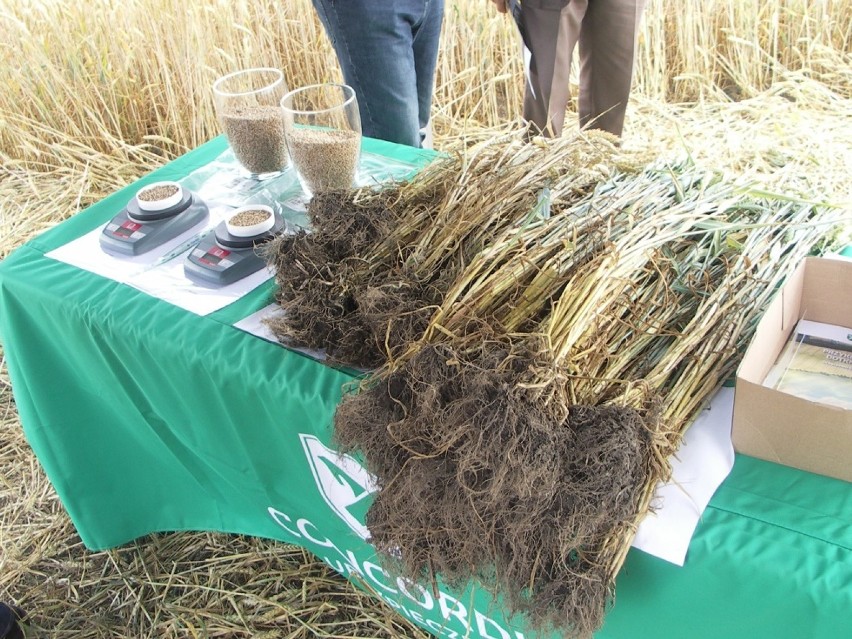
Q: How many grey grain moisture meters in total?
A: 2